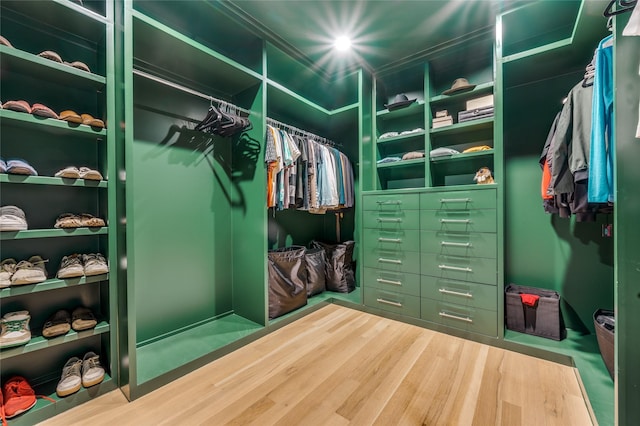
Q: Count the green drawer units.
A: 12